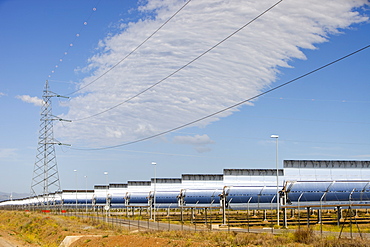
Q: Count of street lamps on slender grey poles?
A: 5